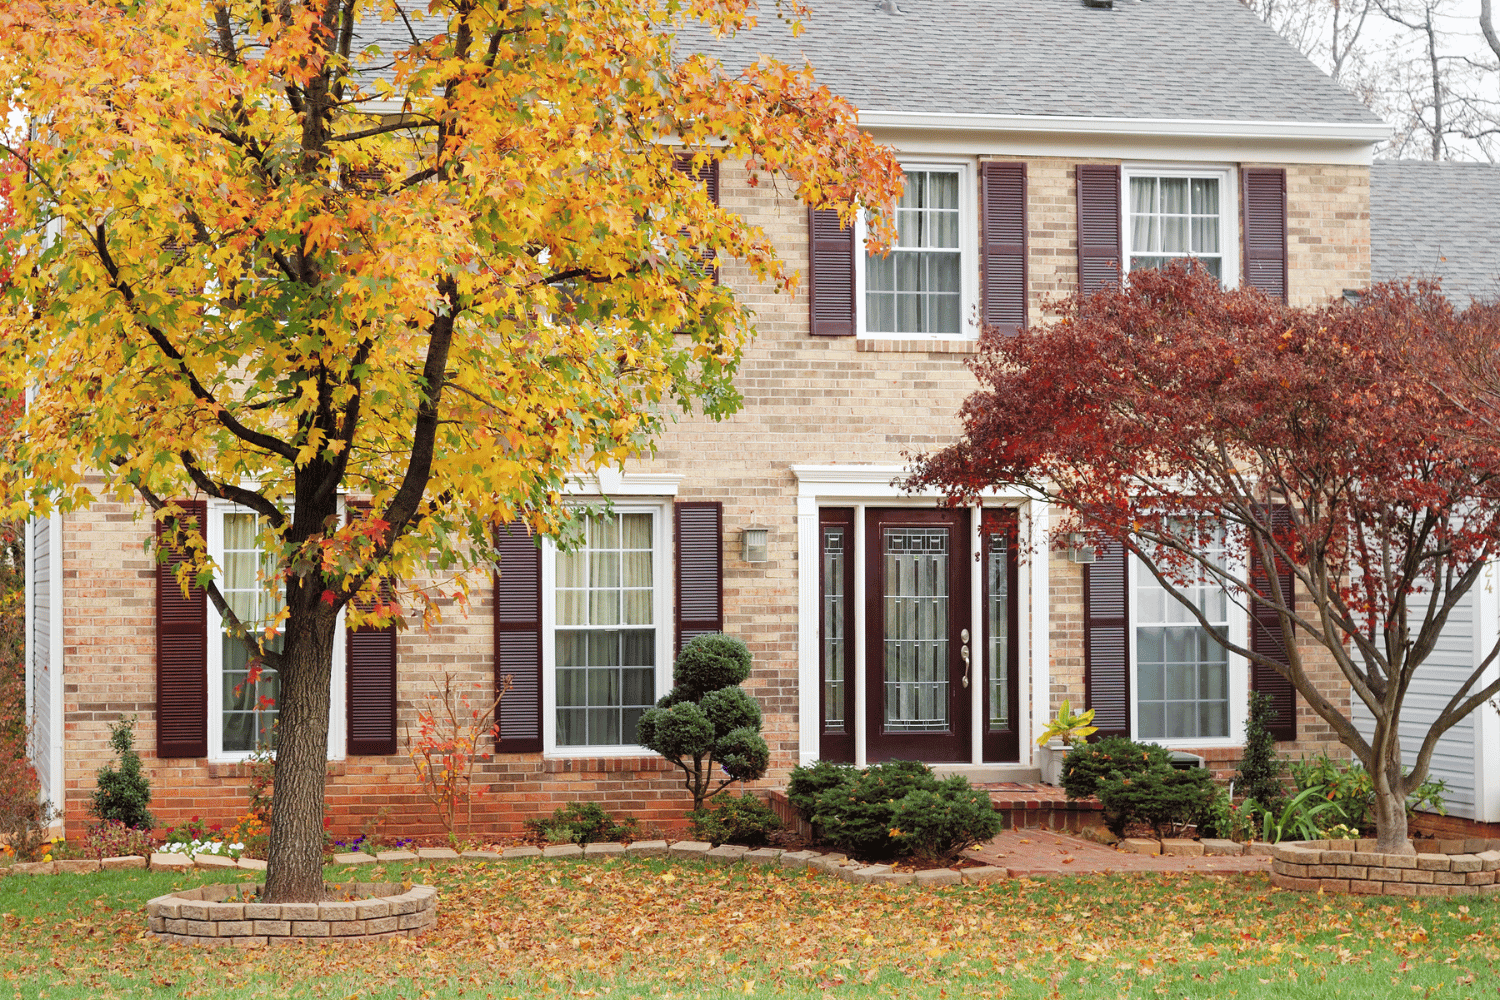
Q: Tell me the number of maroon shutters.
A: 11